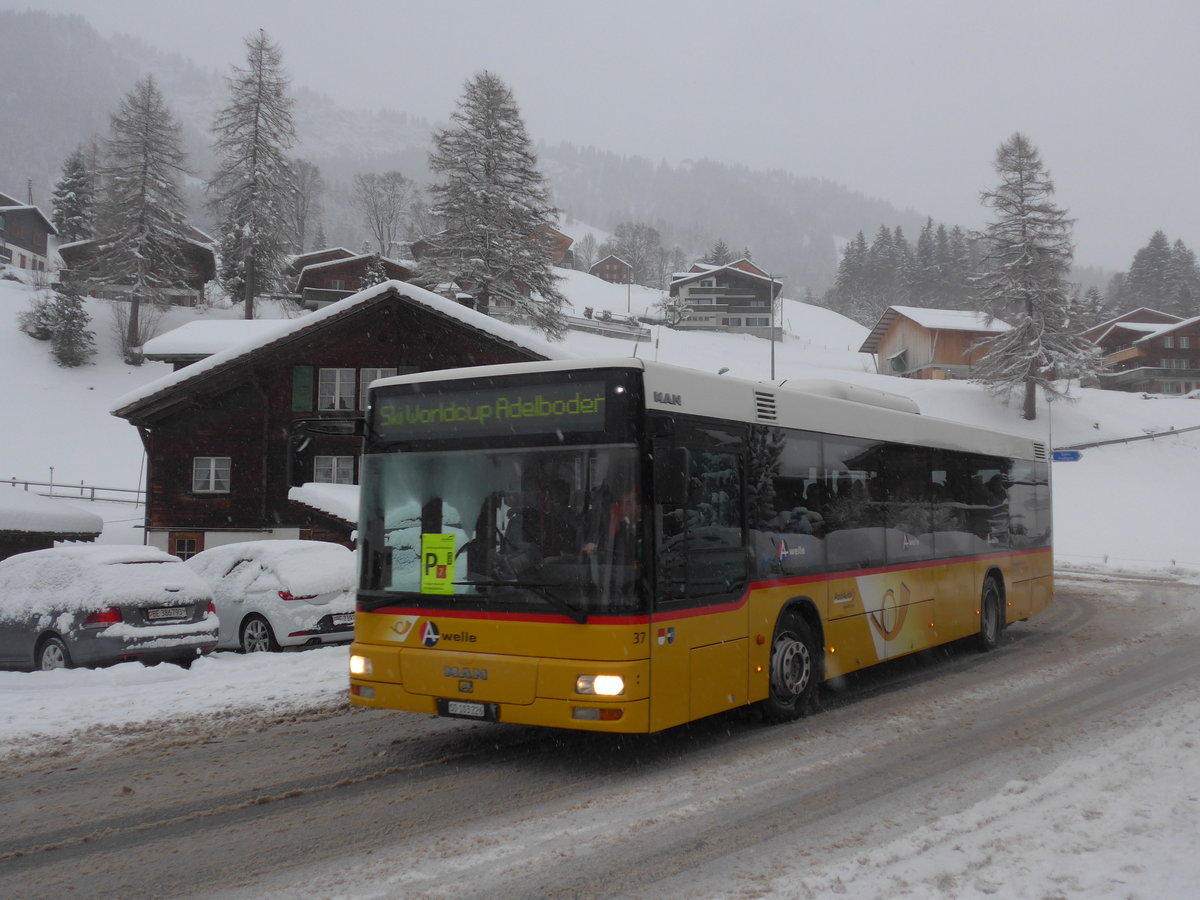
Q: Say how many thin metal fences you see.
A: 2